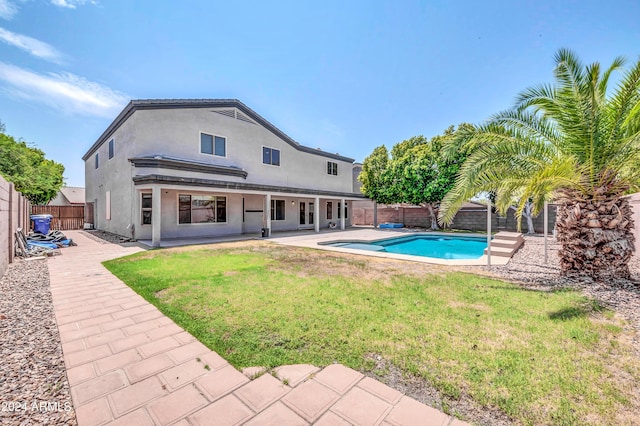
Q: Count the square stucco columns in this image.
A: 5